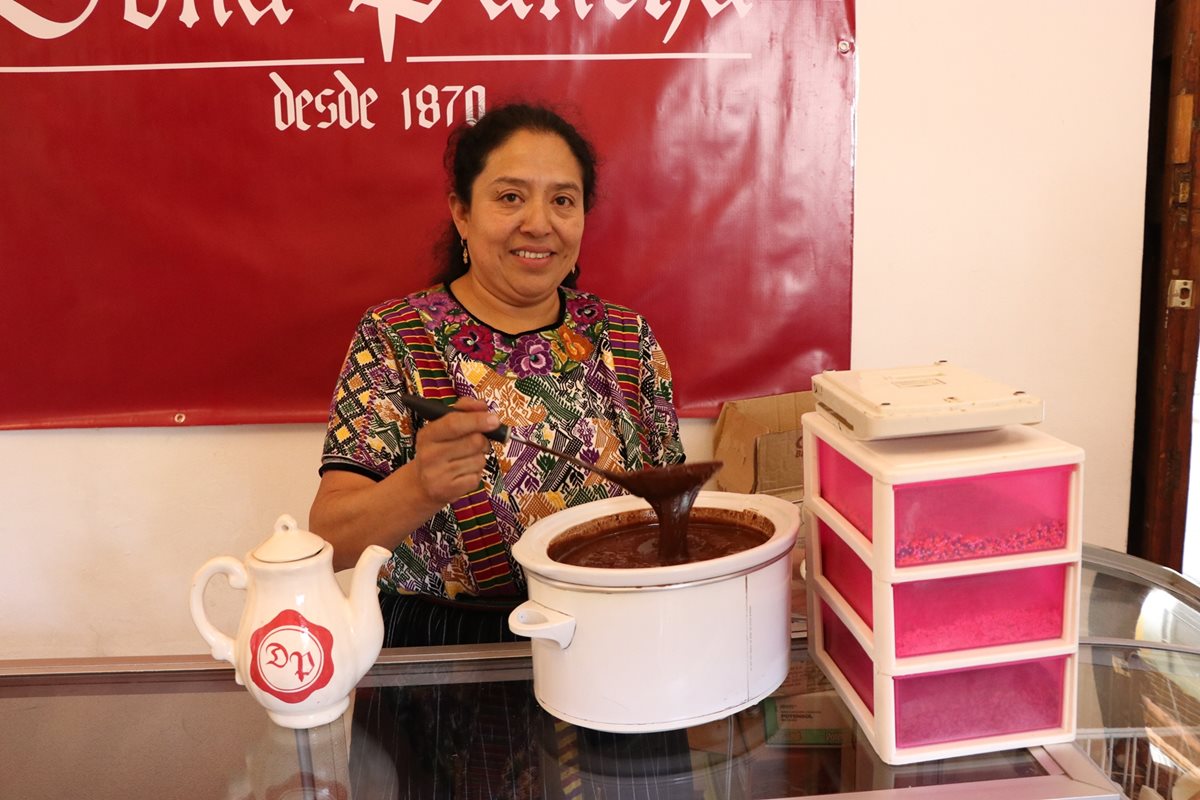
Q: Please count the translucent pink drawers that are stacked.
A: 3